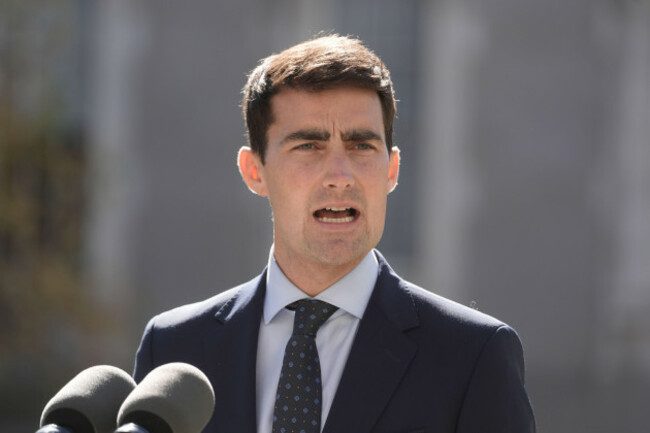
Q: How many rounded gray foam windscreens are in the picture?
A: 2